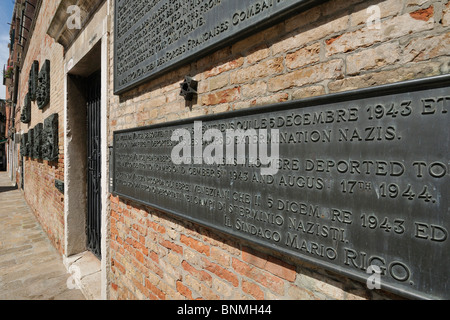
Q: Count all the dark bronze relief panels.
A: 7